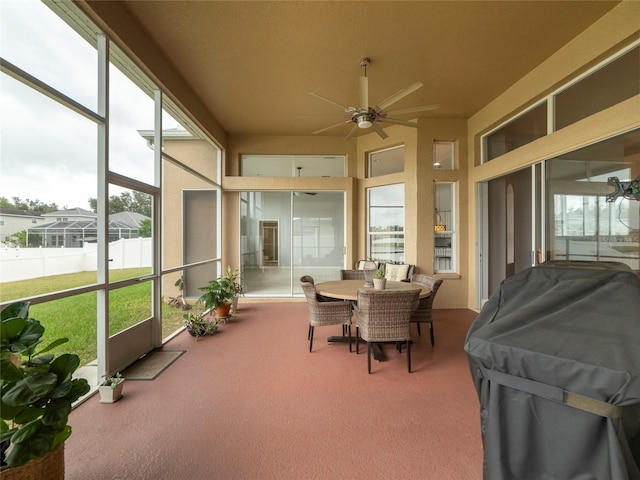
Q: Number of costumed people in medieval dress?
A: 0